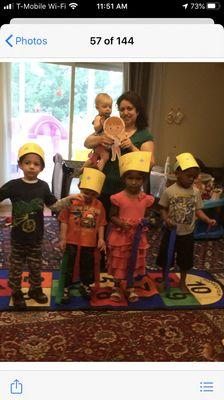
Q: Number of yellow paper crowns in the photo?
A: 4